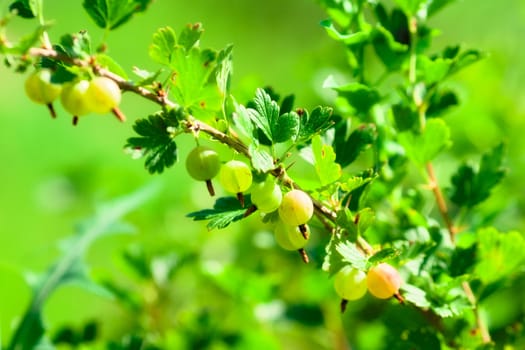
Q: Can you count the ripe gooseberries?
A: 10